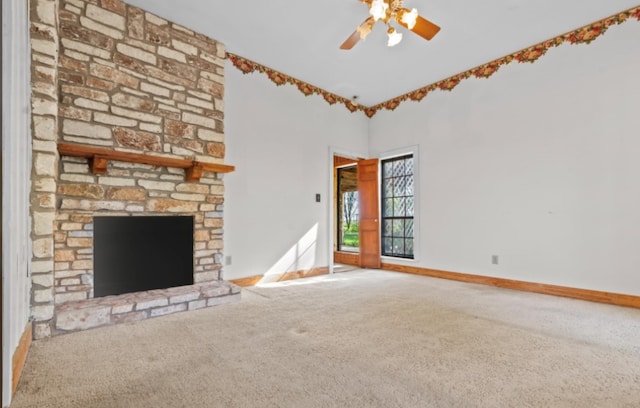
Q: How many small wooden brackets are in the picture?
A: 2